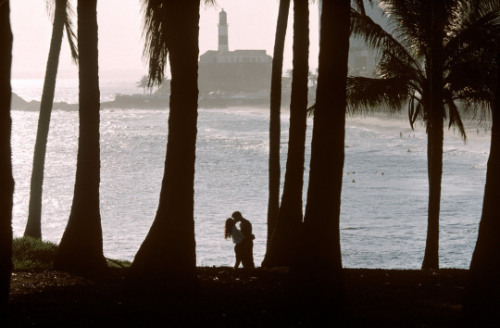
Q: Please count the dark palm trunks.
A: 9